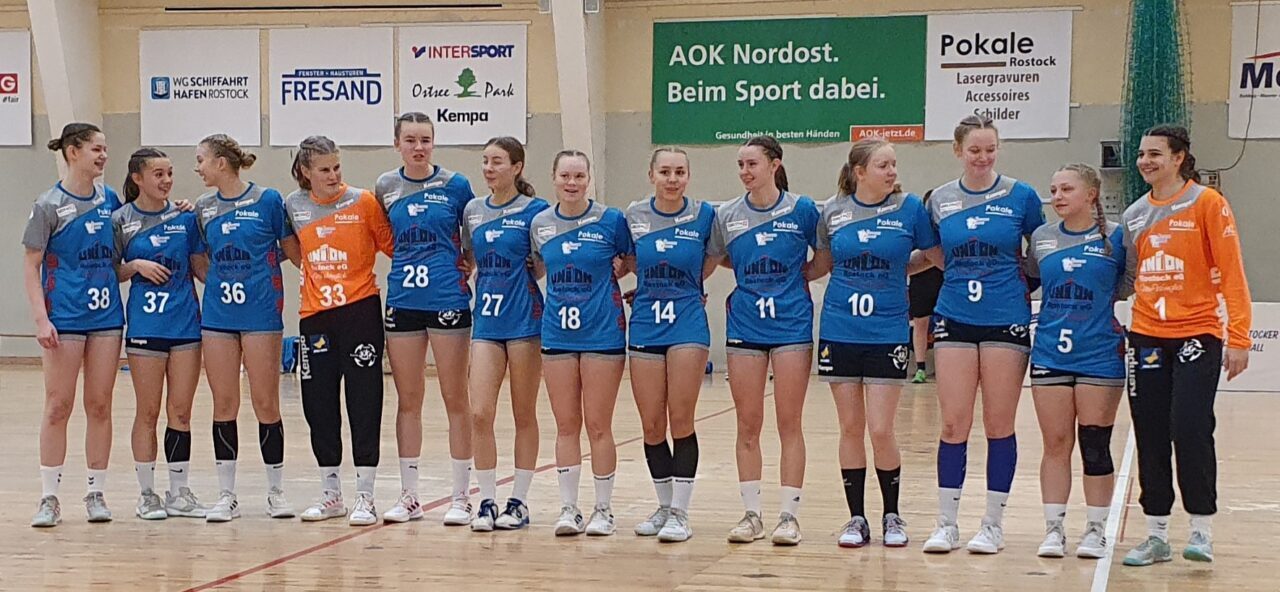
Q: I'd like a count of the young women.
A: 13